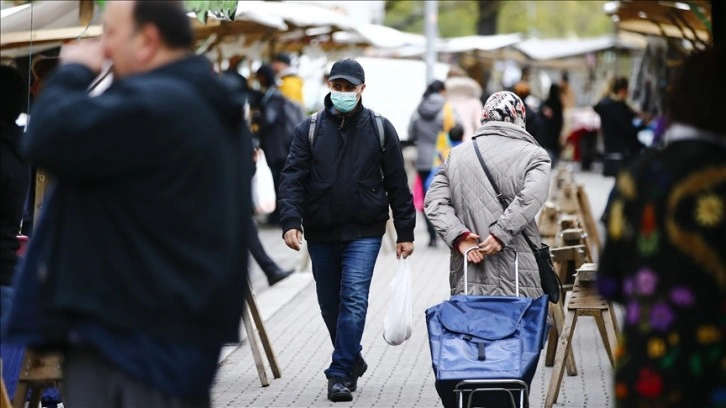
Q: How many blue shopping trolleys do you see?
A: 1